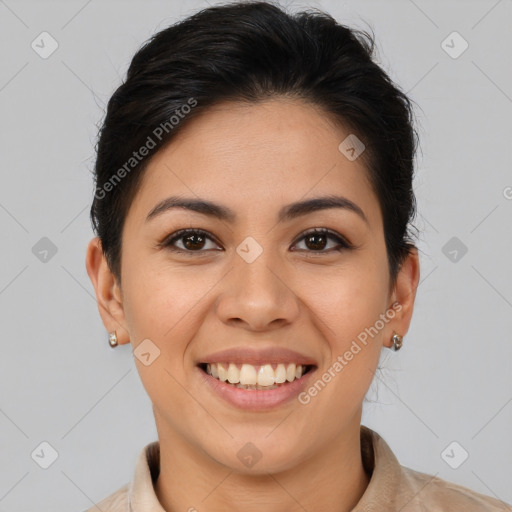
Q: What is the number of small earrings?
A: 2